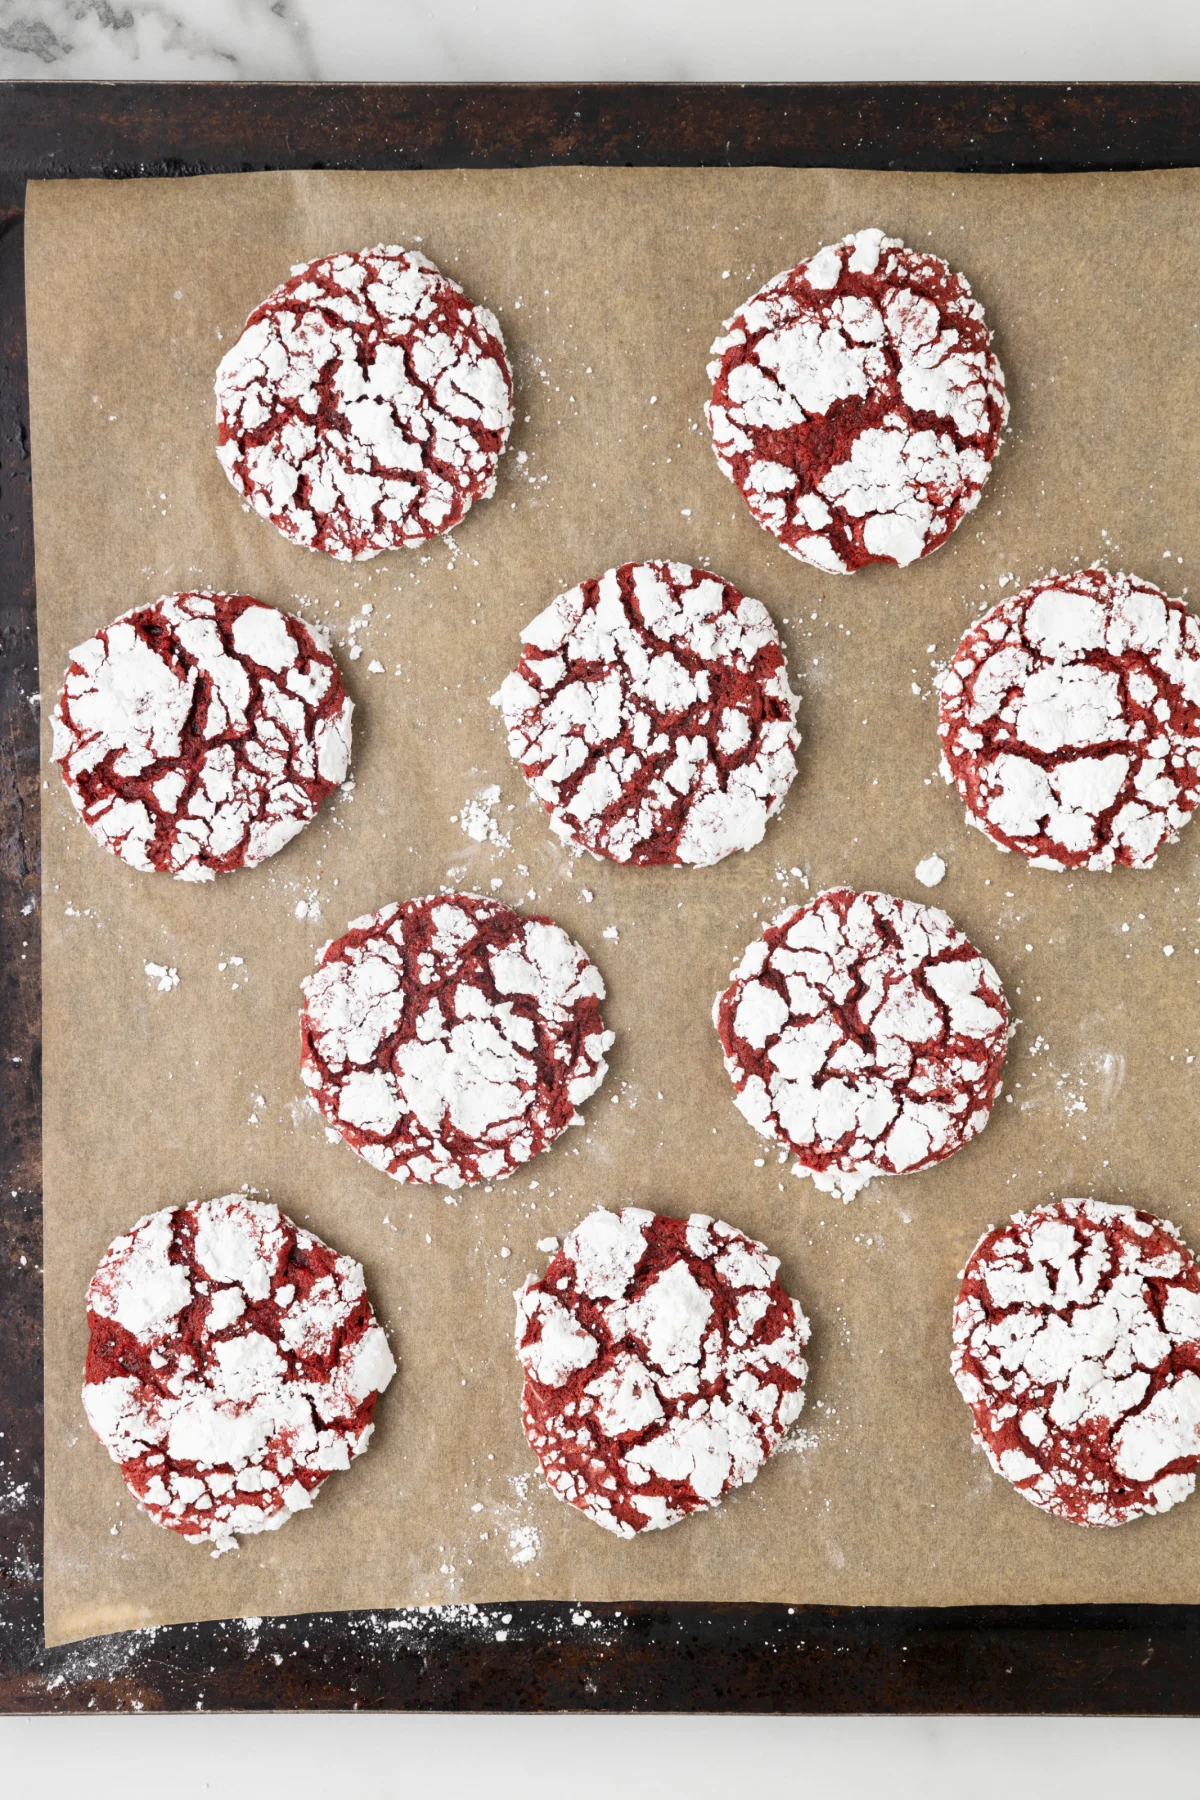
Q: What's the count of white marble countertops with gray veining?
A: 1